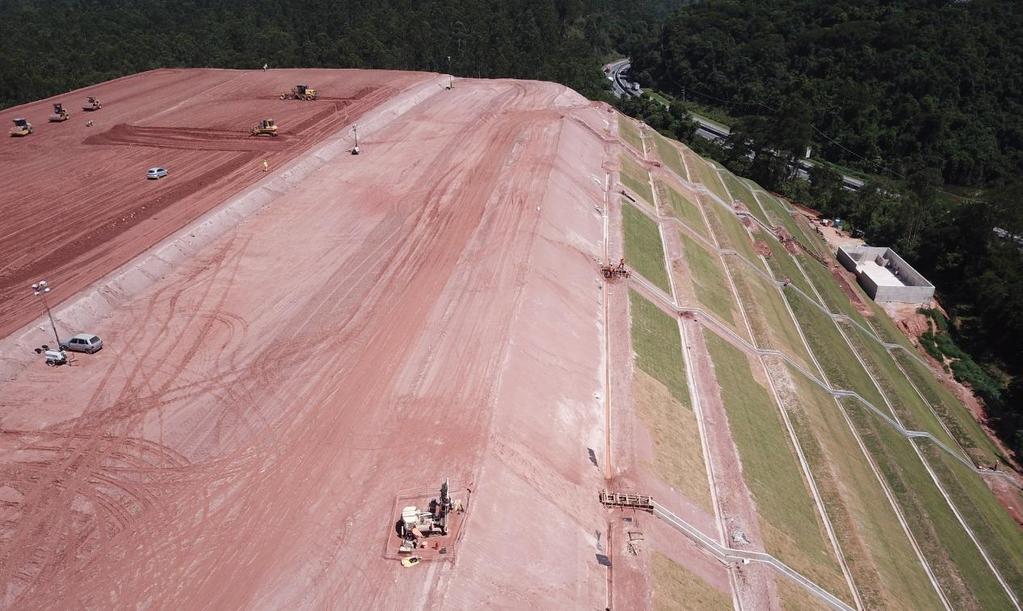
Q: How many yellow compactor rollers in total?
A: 3